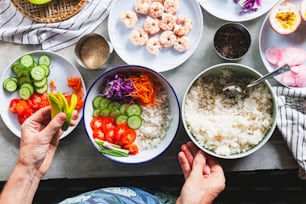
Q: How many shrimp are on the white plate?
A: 11